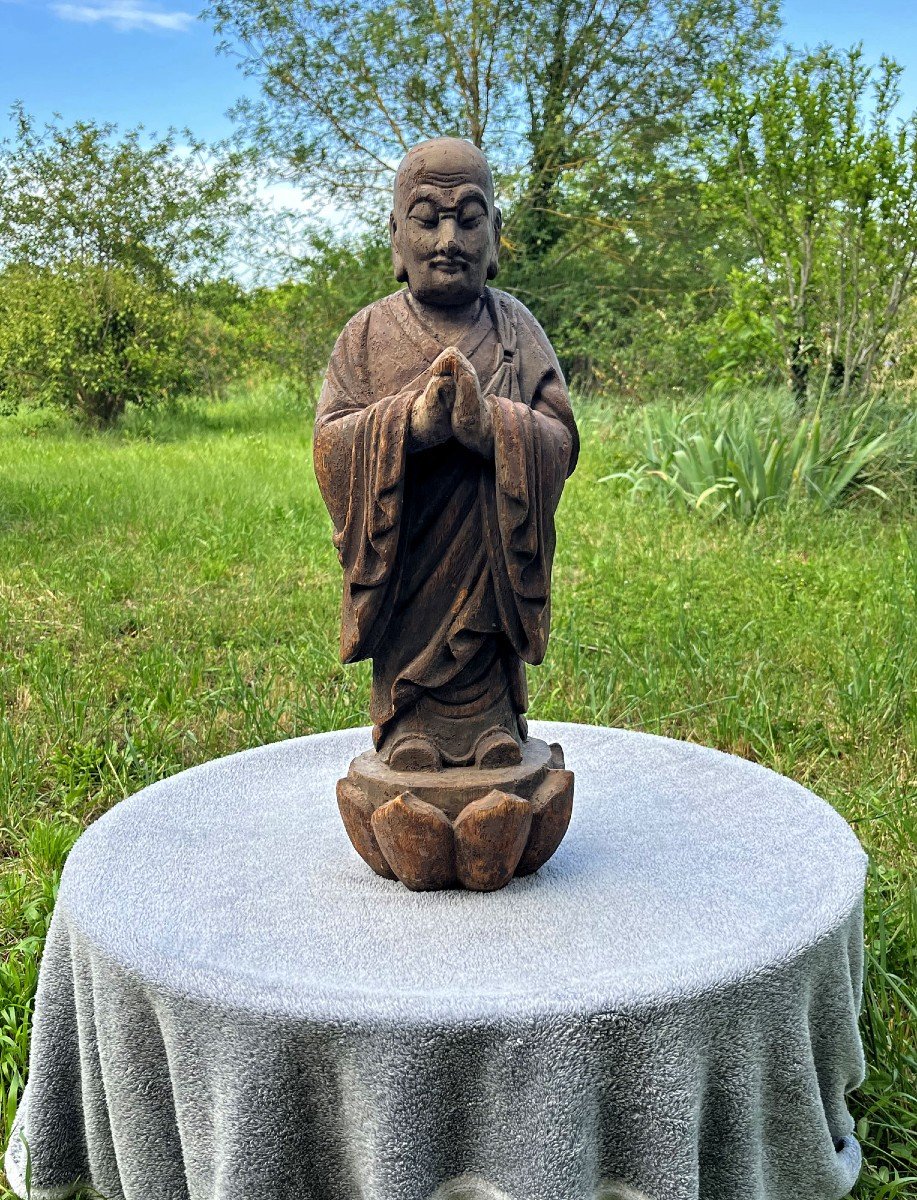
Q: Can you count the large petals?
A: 4